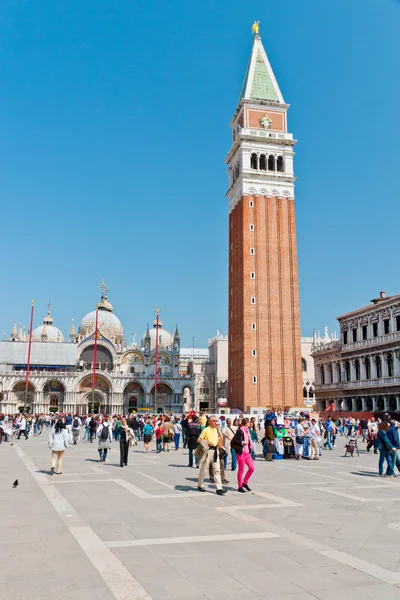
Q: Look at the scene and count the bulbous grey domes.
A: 3